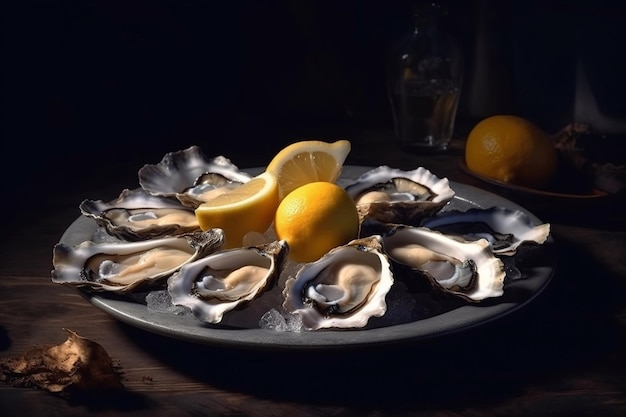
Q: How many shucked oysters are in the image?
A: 8